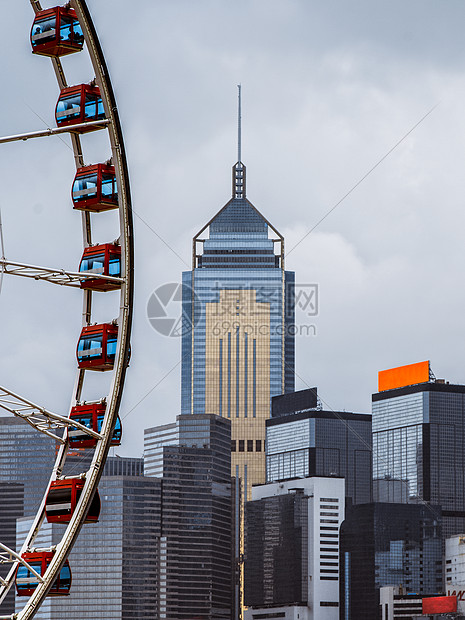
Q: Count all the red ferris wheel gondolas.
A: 8